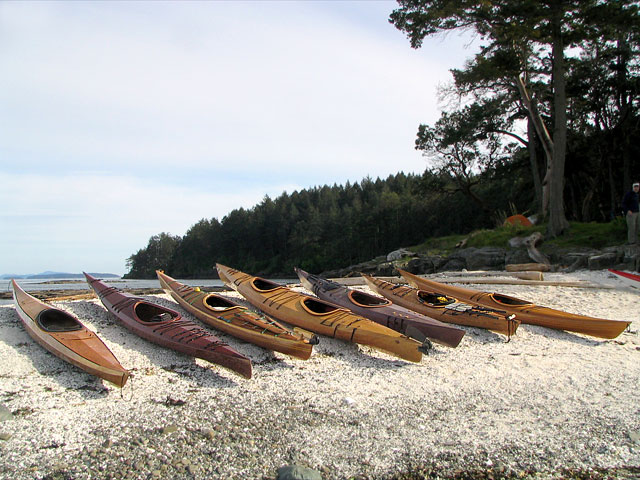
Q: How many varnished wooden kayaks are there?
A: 7